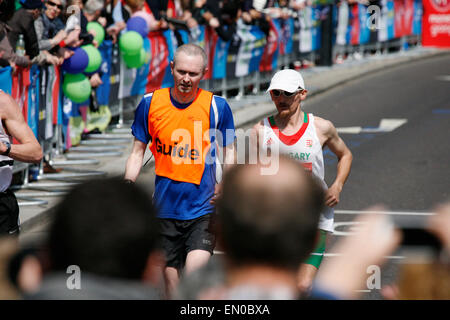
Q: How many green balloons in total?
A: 5